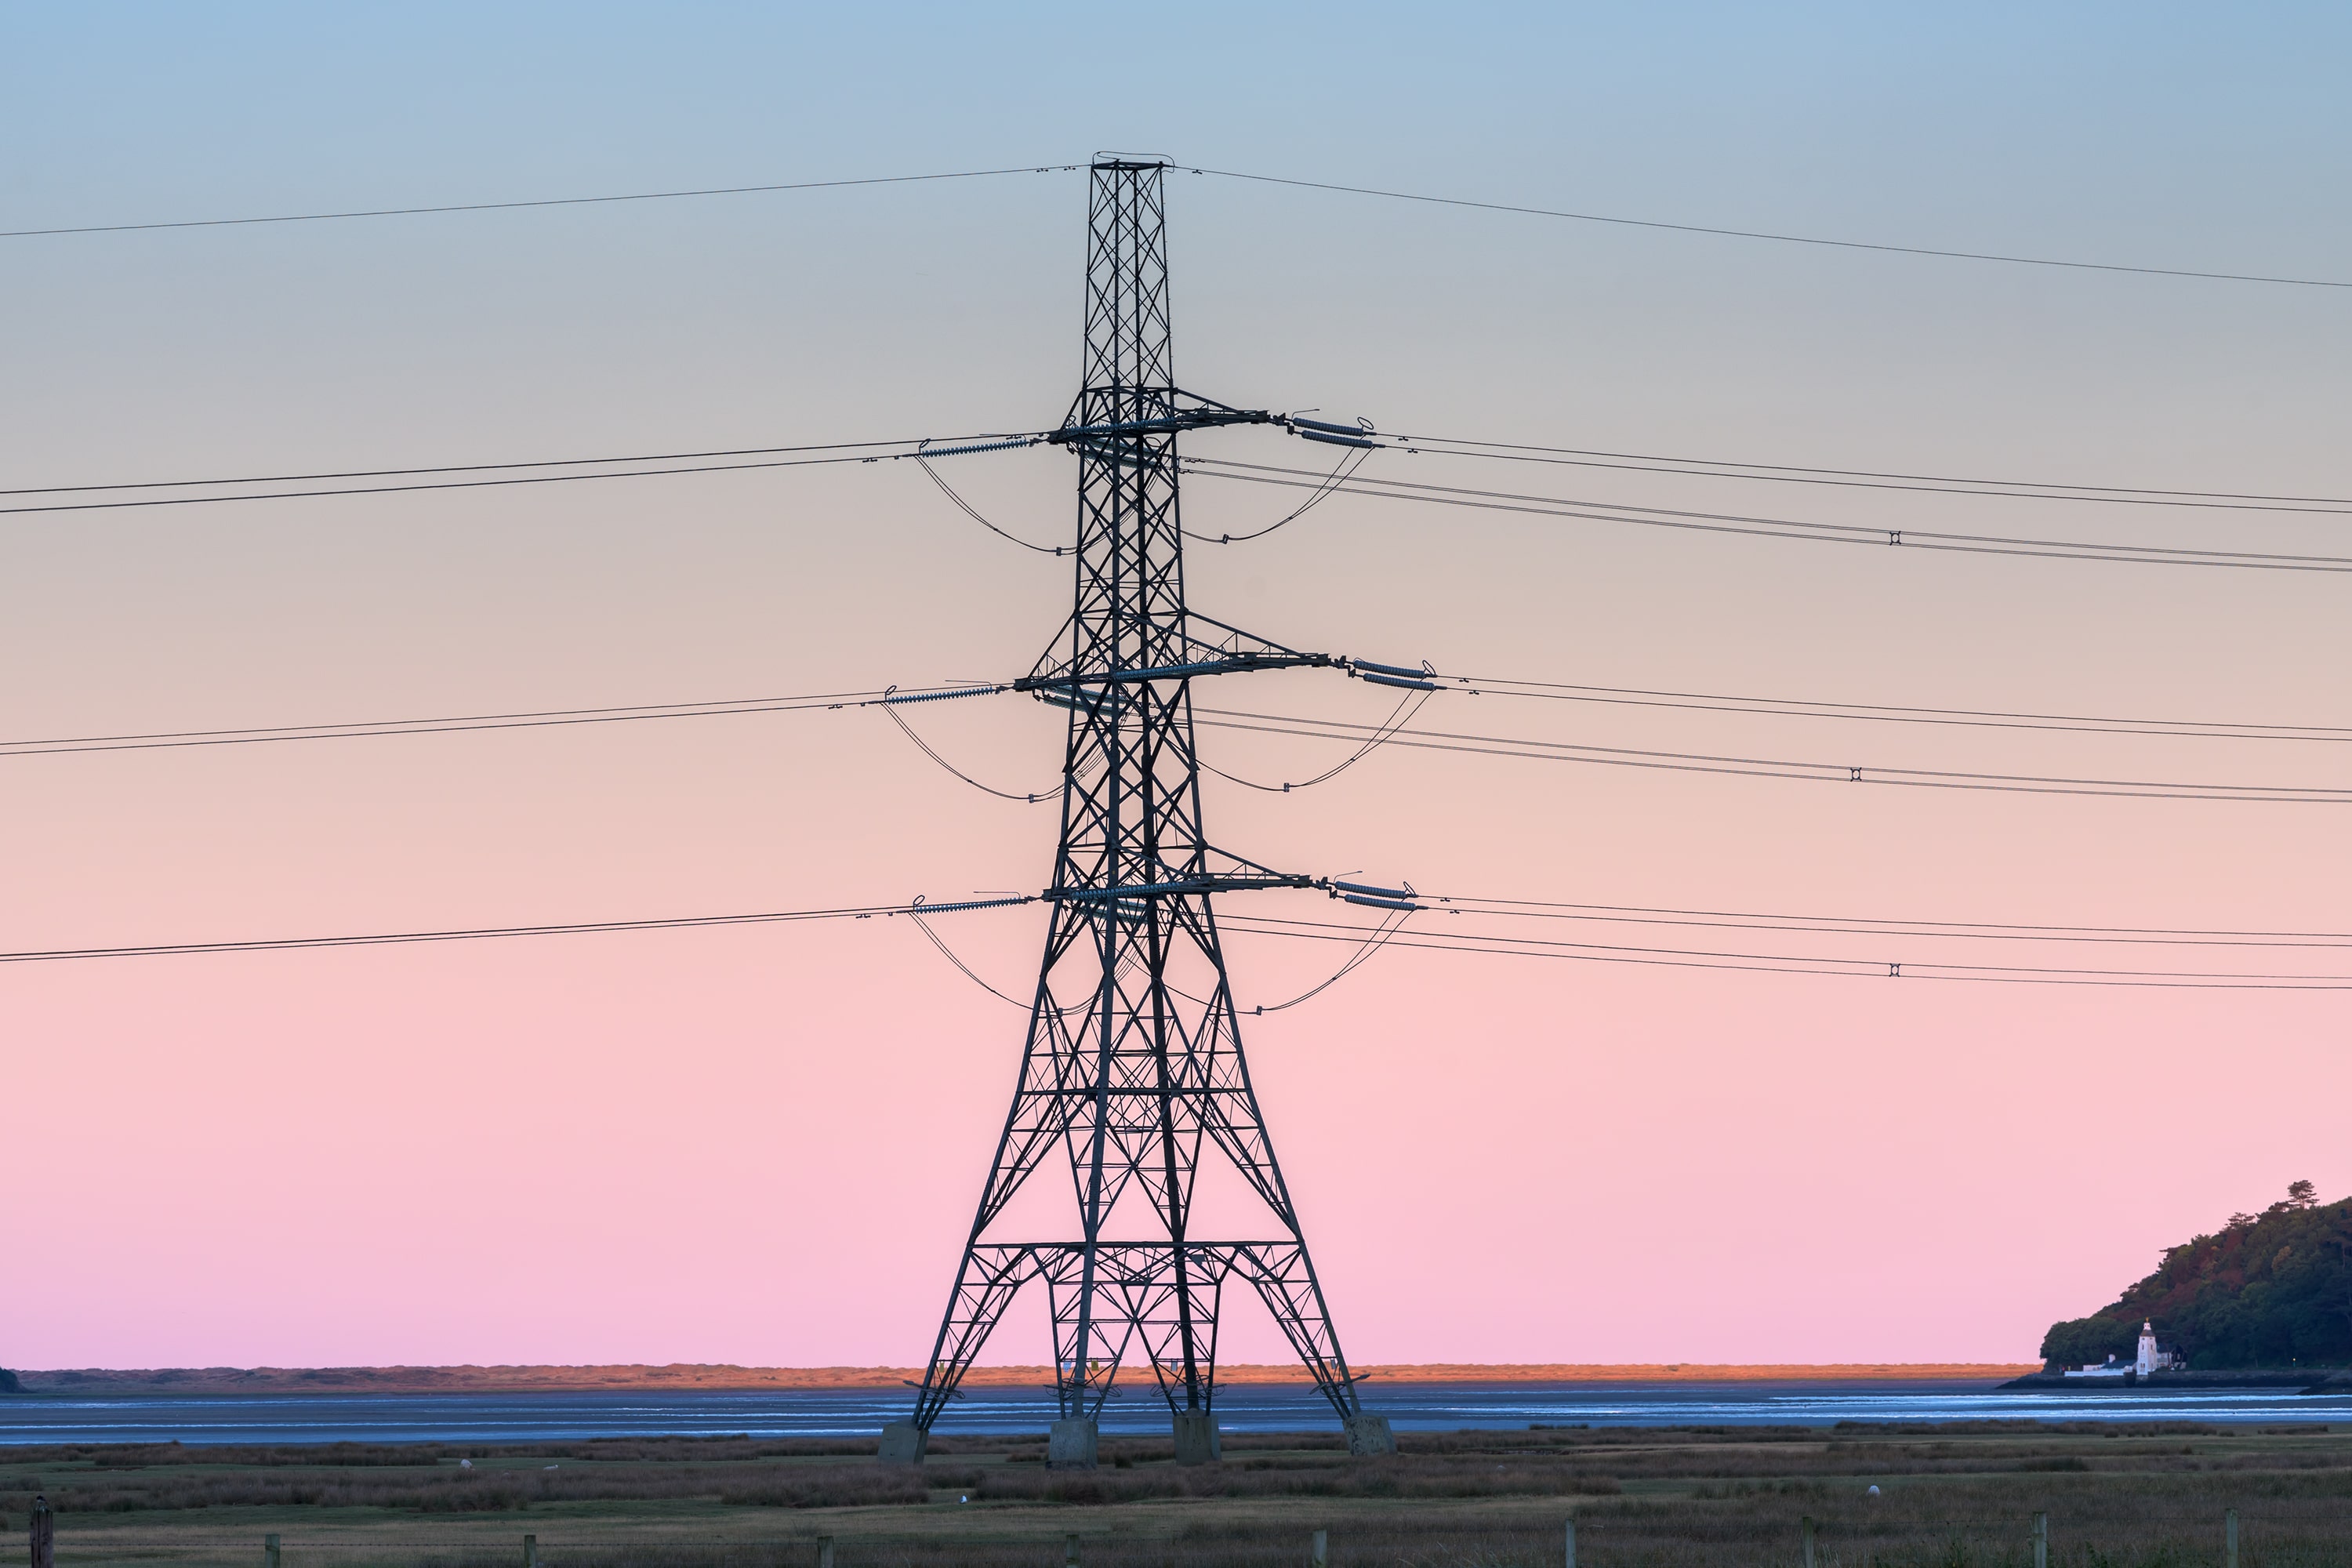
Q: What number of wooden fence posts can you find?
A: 10